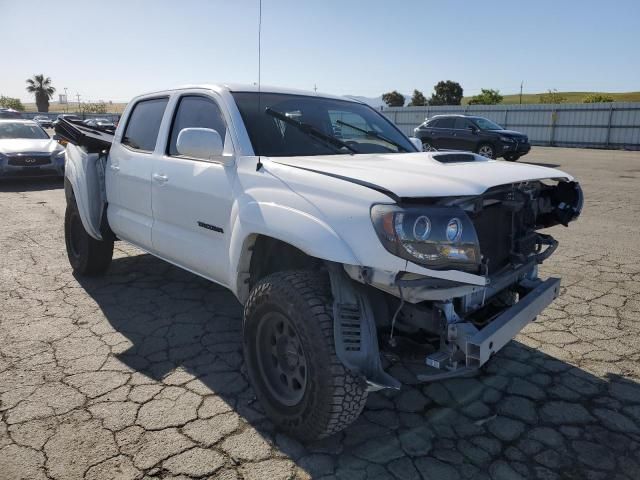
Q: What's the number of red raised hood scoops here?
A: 0